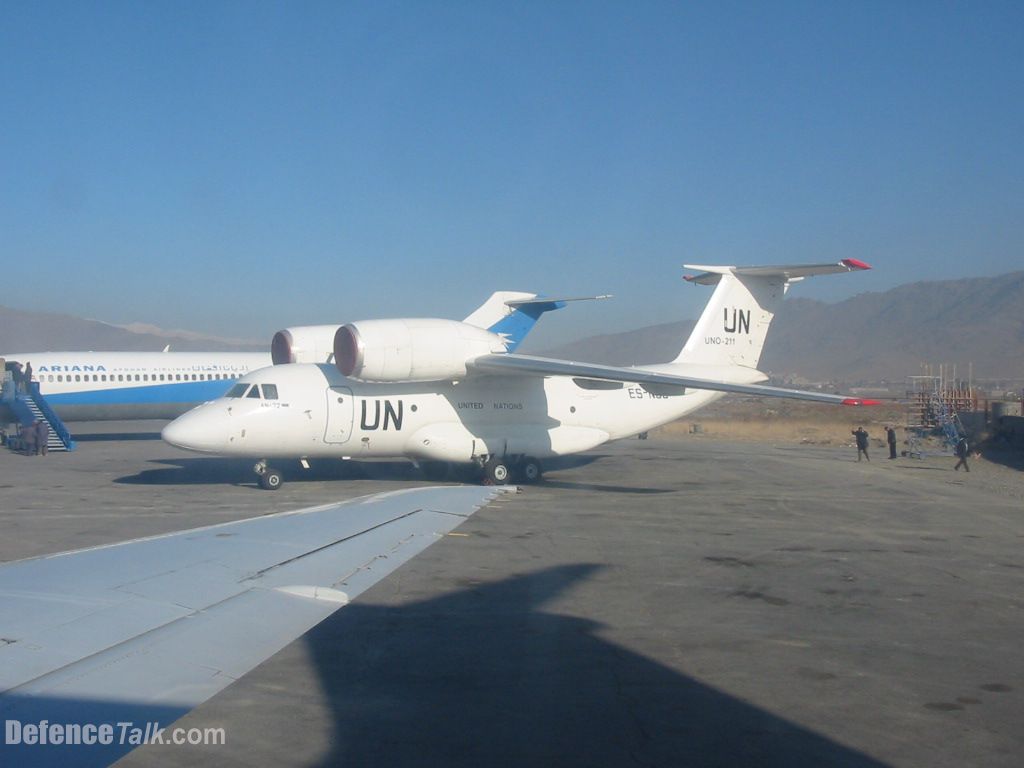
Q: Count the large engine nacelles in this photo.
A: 2